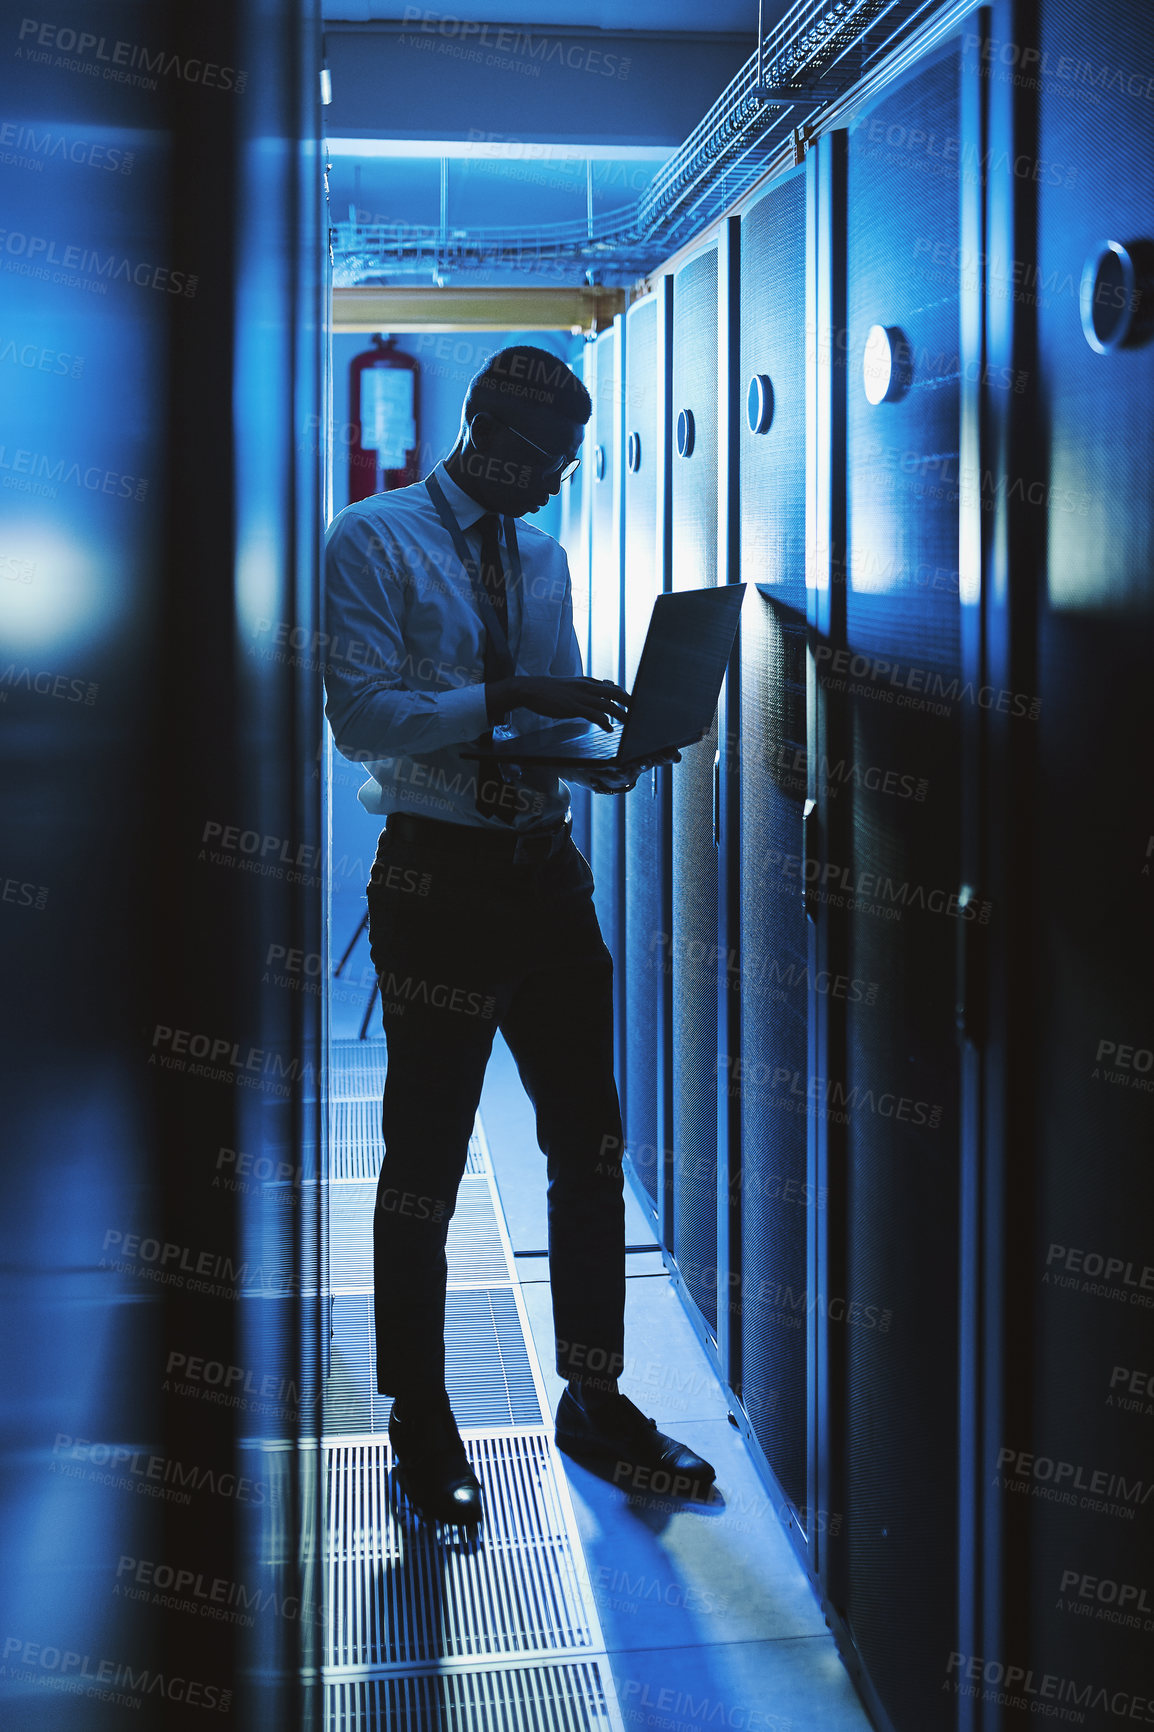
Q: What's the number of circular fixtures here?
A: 6